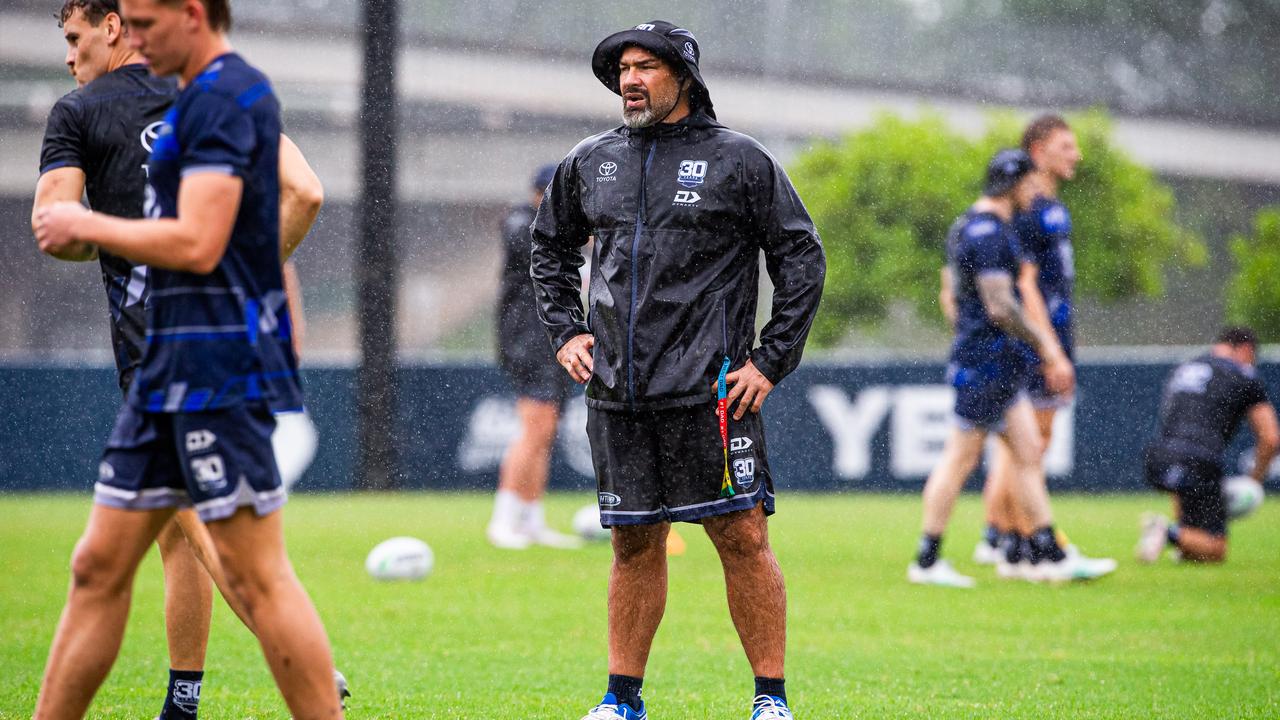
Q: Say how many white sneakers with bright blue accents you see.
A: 2